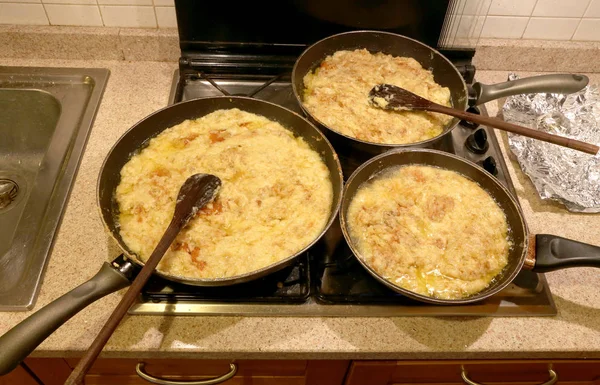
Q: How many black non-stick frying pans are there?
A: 3